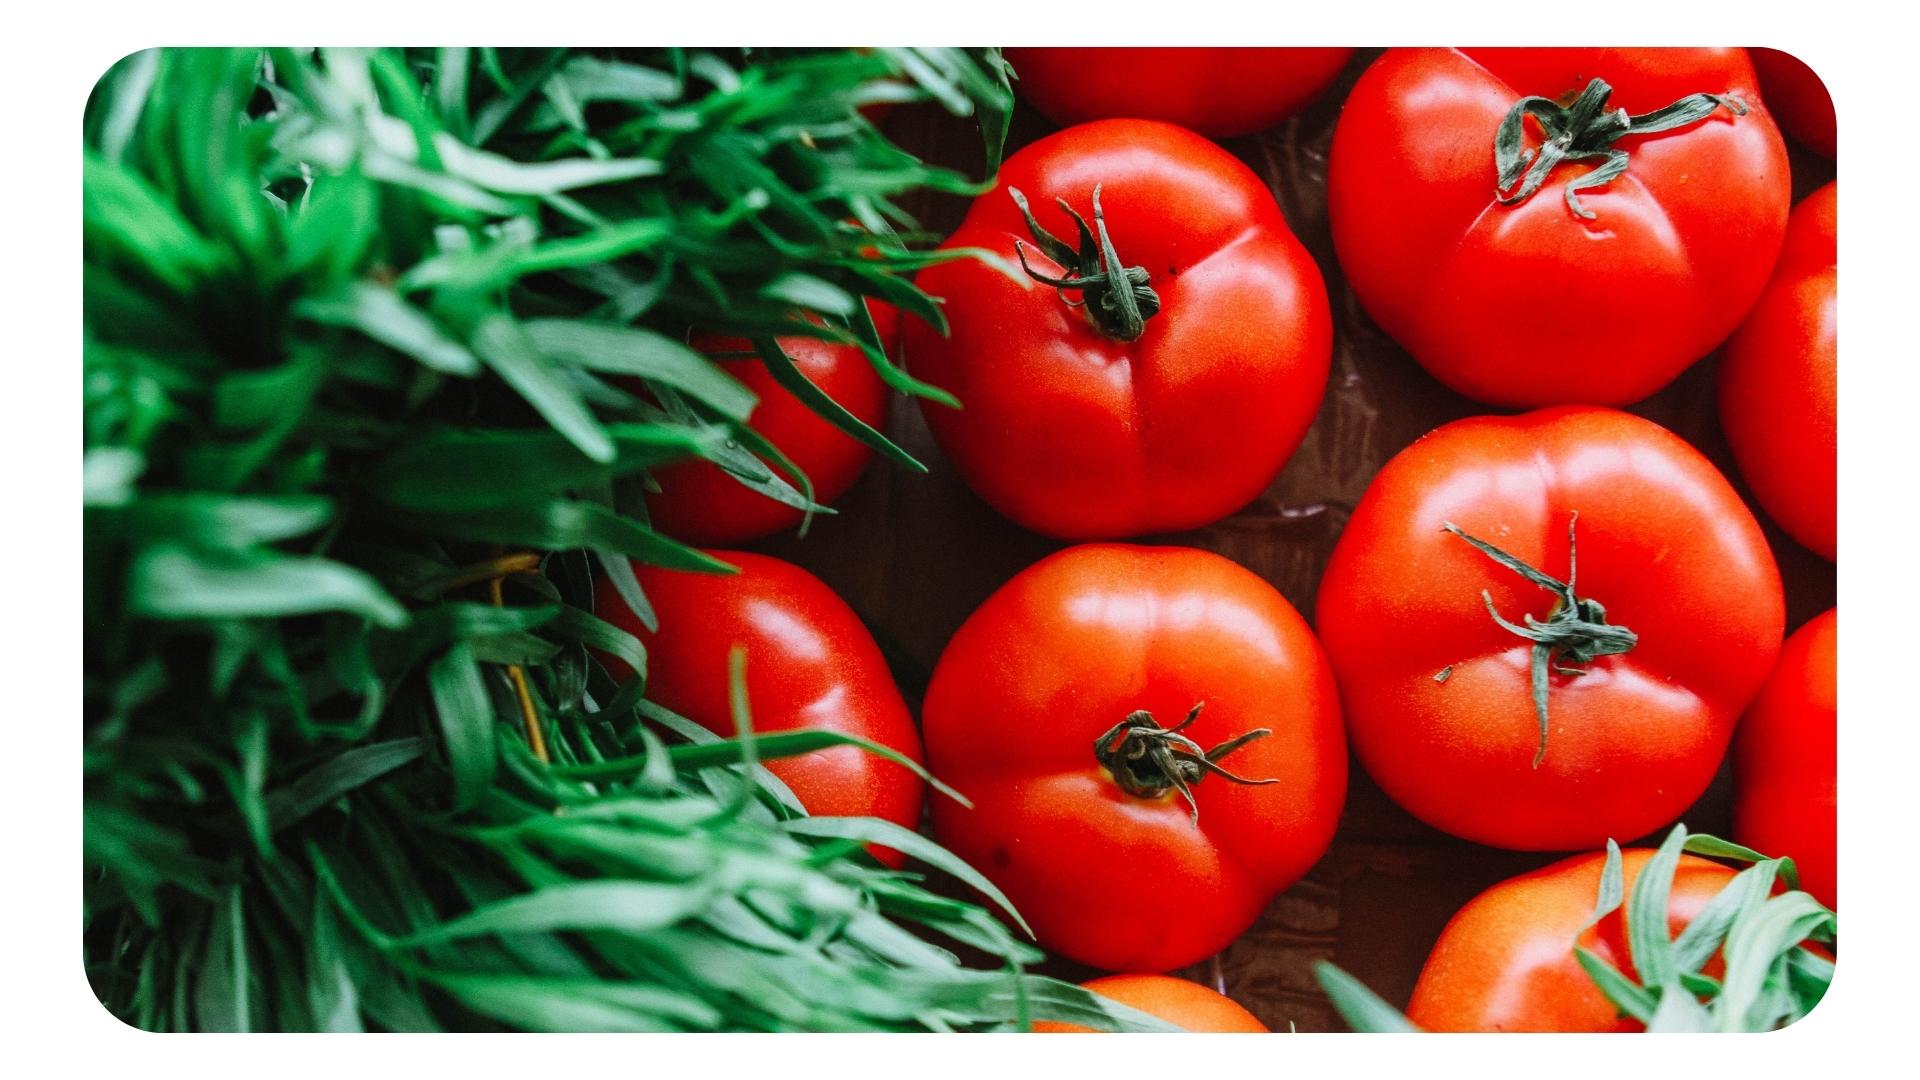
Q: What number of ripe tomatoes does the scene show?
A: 12